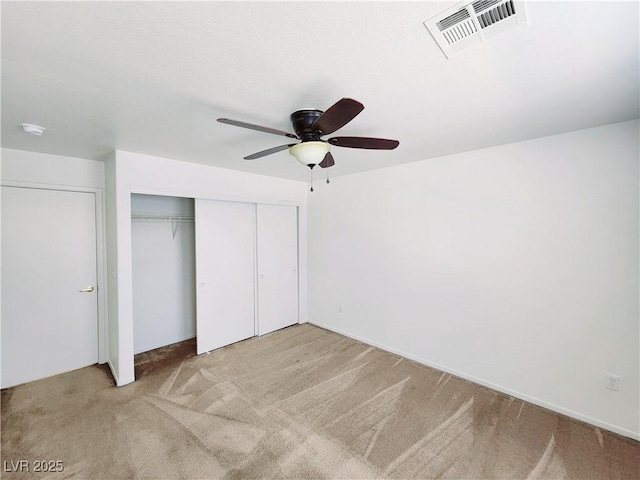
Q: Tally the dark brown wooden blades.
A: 5